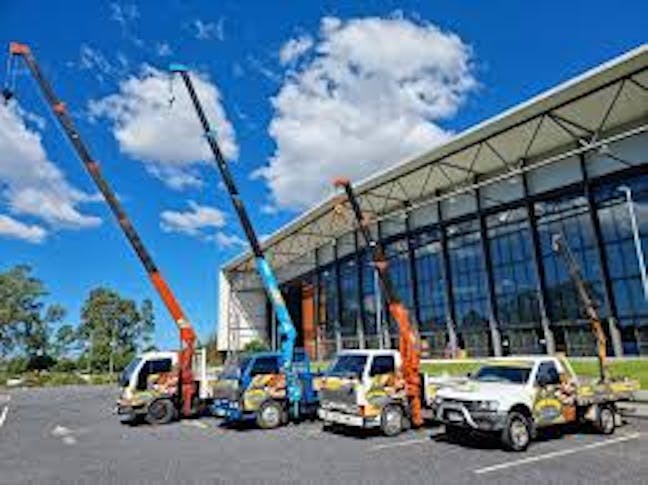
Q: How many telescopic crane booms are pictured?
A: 4